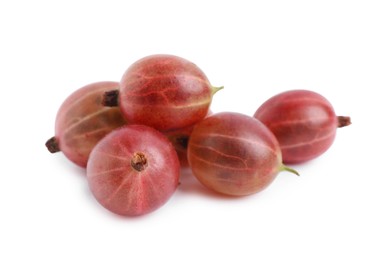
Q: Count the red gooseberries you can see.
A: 6